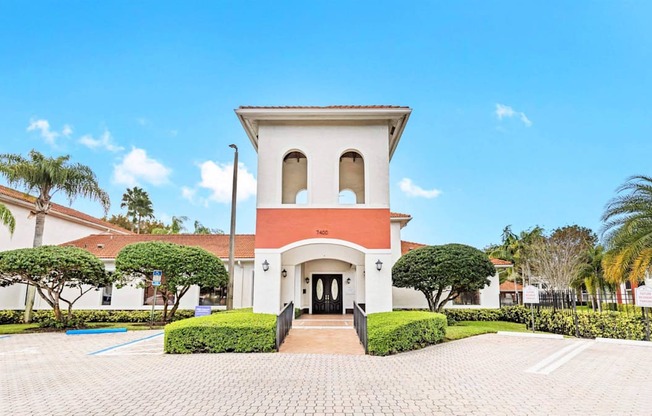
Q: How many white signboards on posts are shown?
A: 2